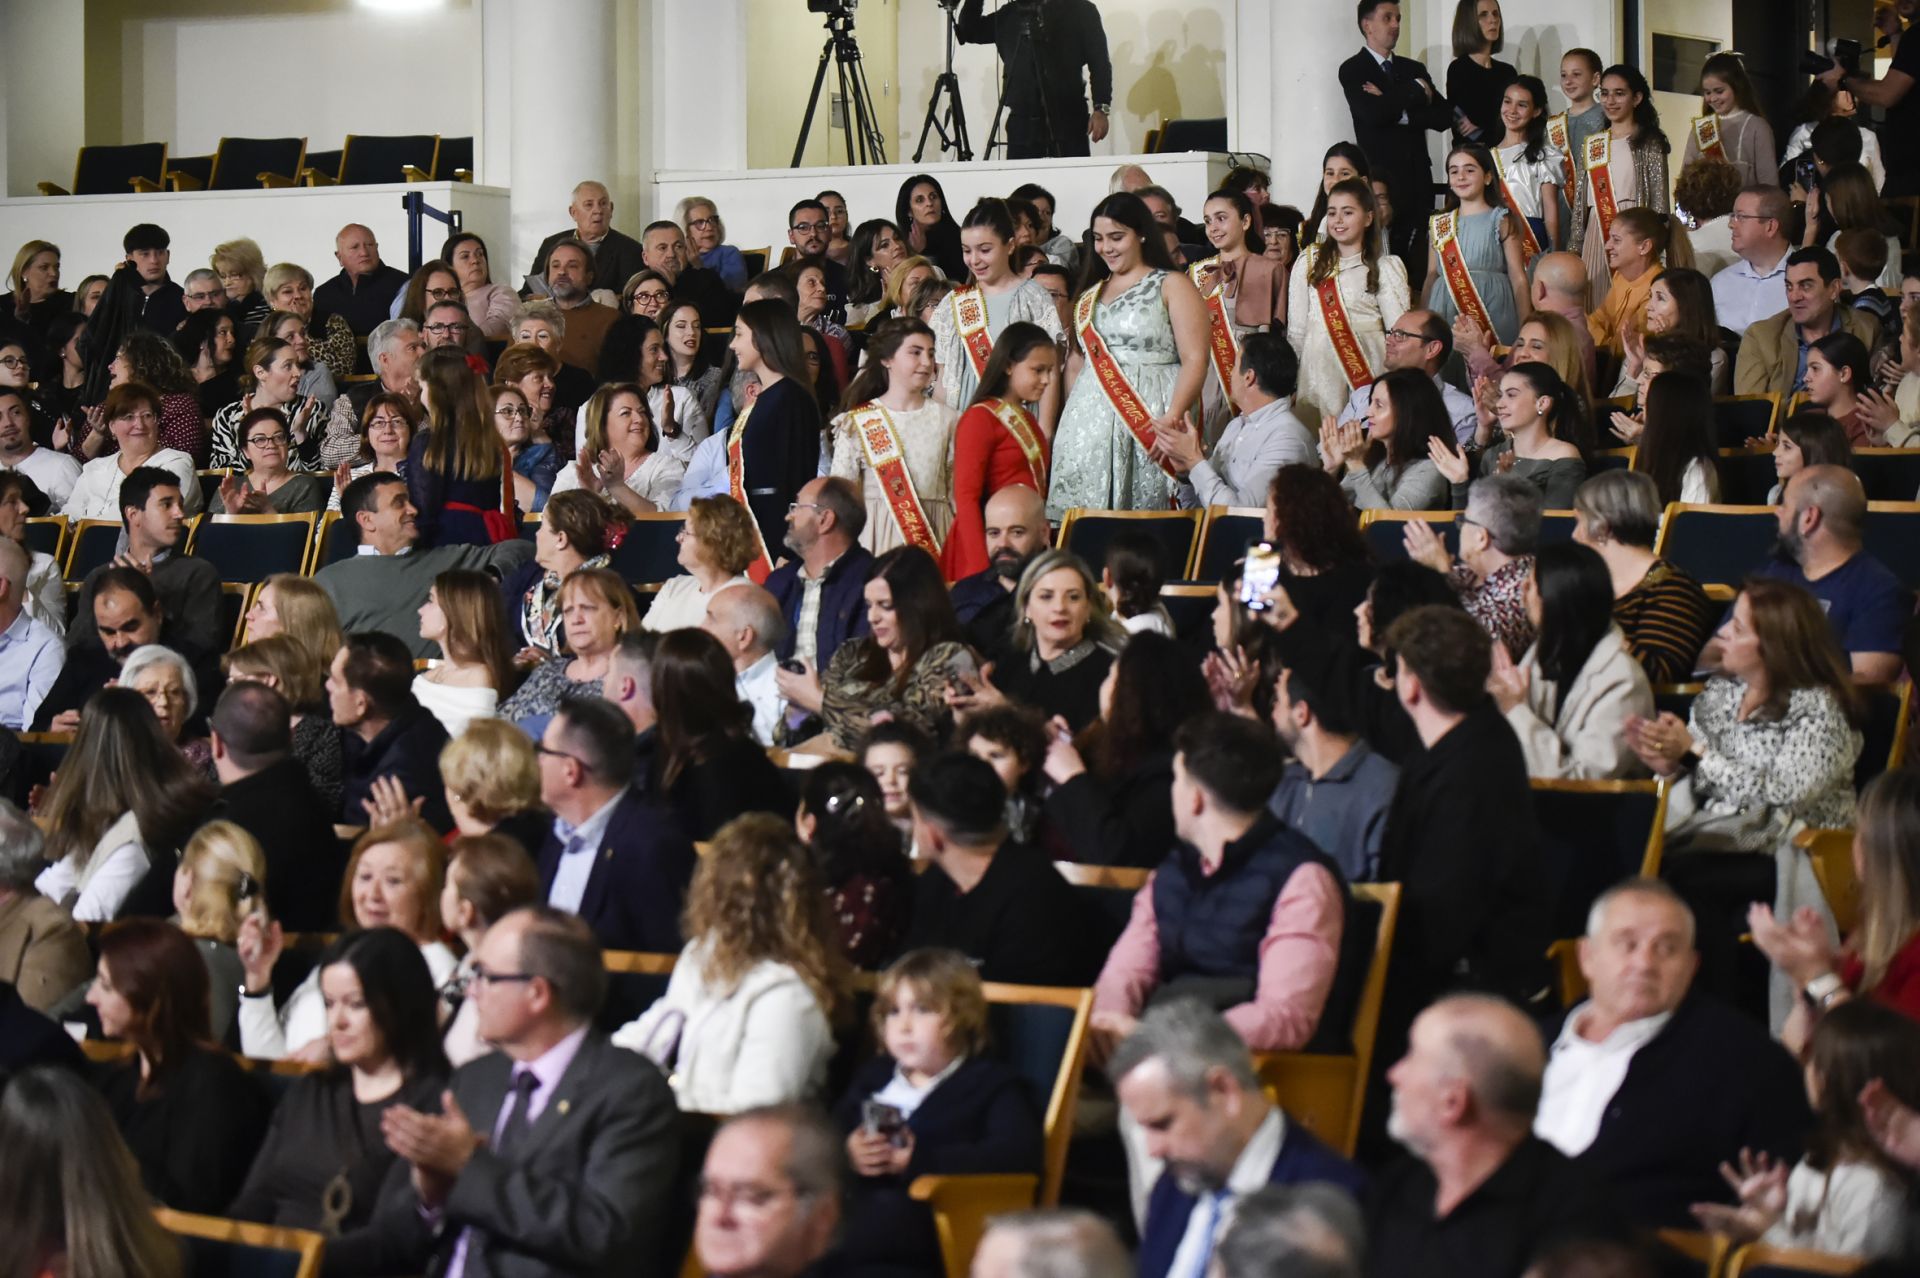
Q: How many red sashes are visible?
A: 13